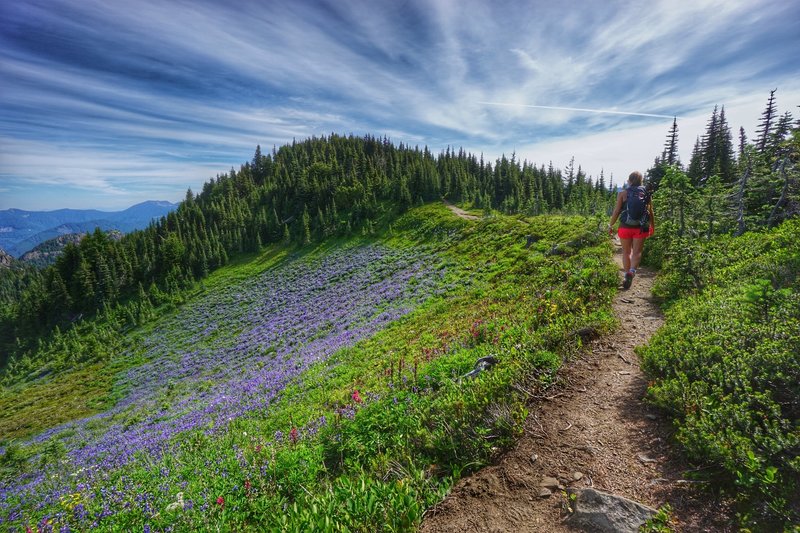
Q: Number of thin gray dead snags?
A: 2